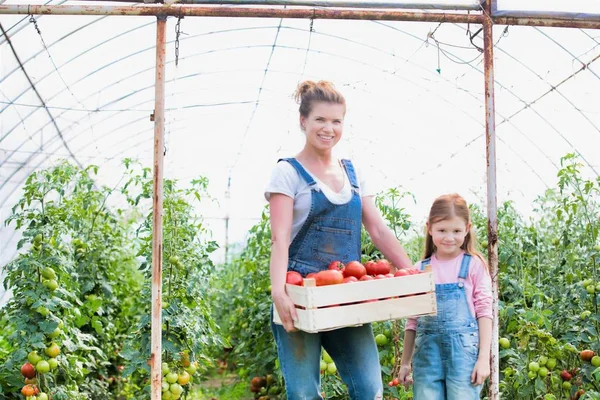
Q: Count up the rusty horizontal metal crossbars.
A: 1